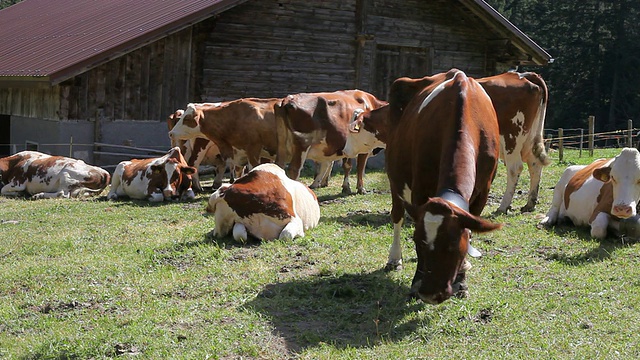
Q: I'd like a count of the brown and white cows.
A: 9